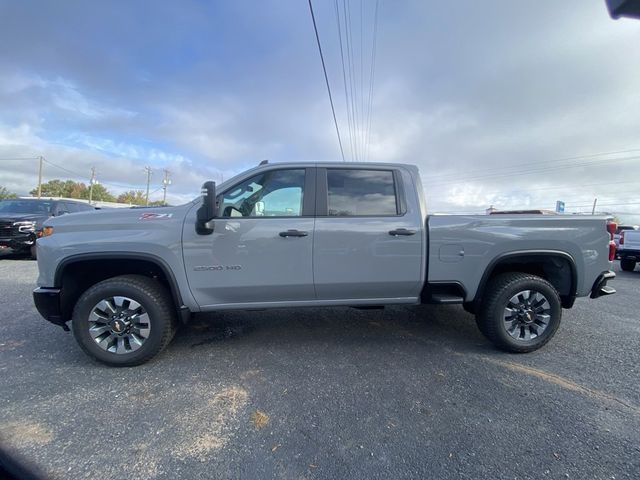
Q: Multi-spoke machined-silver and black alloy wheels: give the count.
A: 2